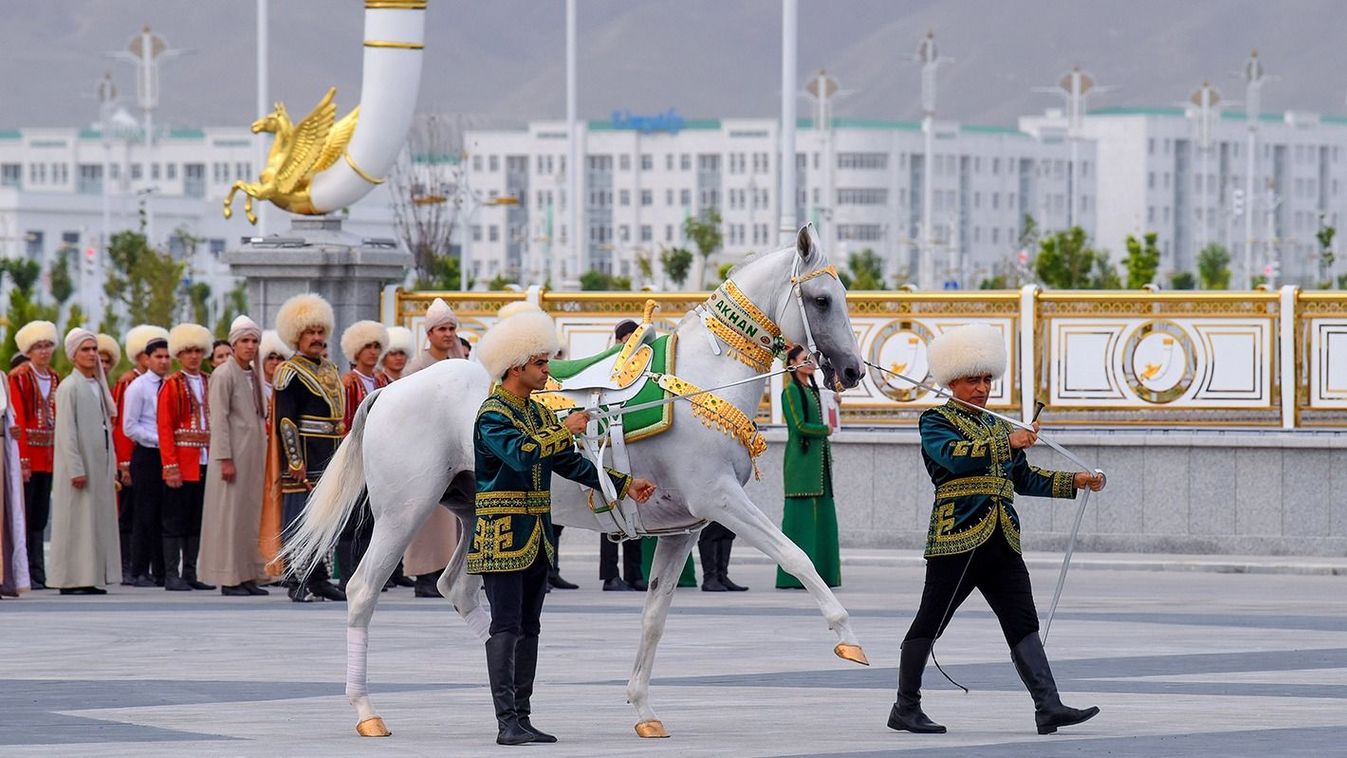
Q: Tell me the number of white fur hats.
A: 11